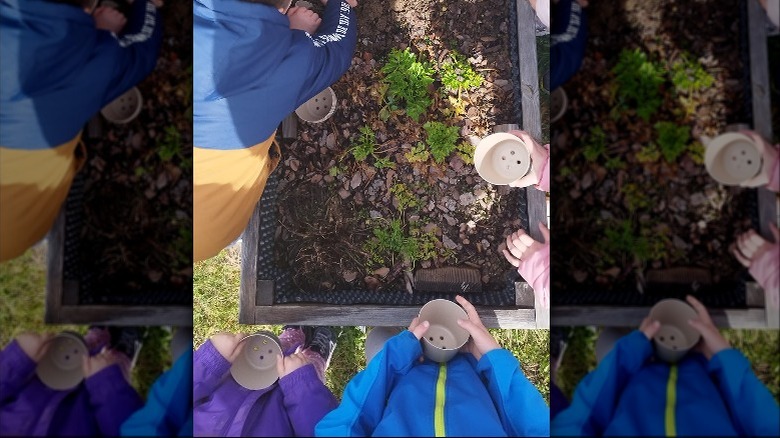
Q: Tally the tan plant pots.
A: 4